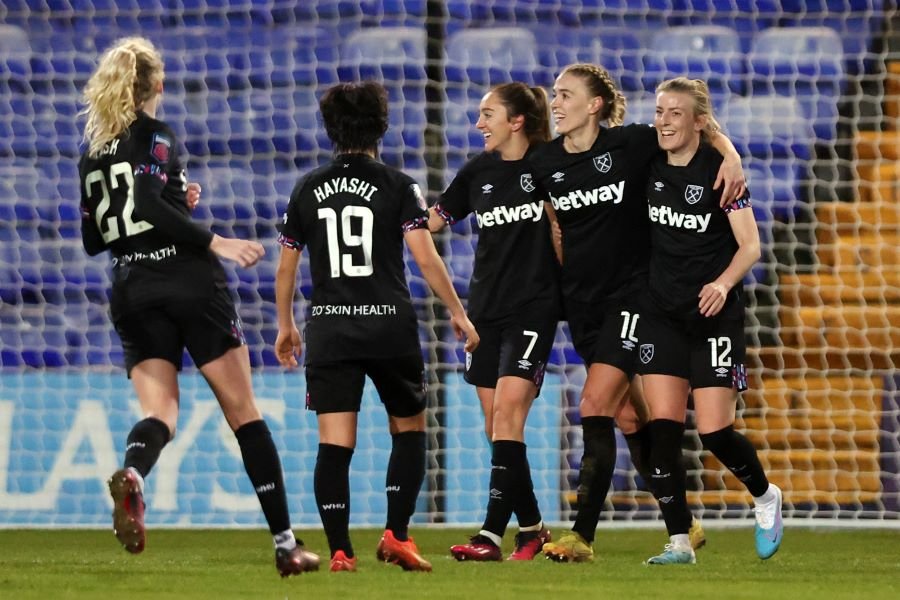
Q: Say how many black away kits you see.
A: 5